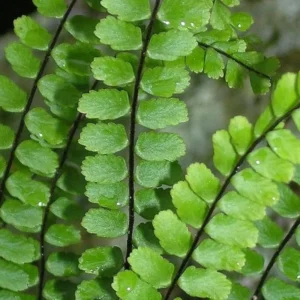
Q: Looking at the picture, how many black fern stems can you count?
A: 6